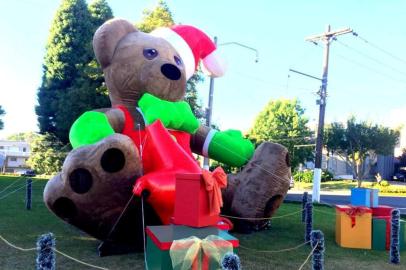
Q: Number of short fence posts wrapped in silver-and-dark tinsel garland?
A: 7